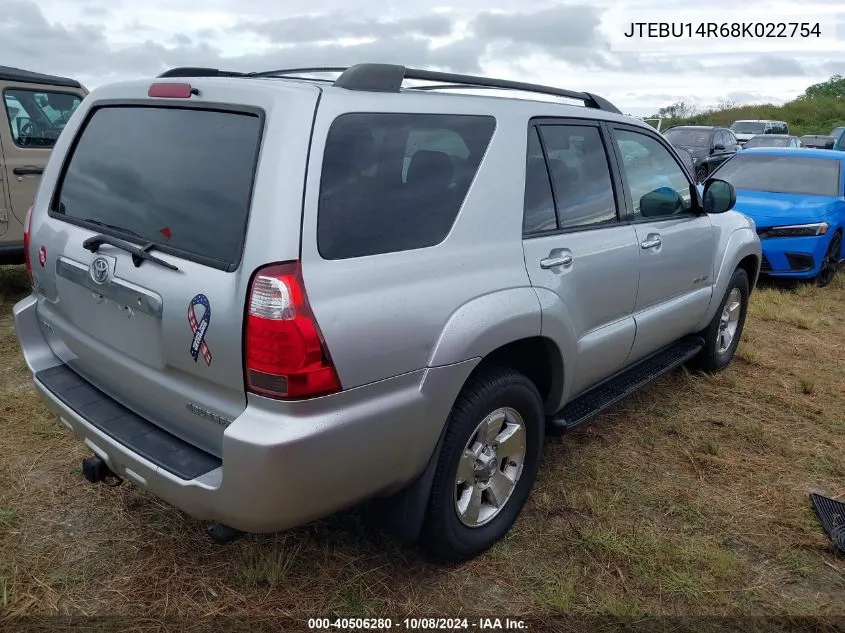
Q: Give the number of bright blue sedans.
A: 1